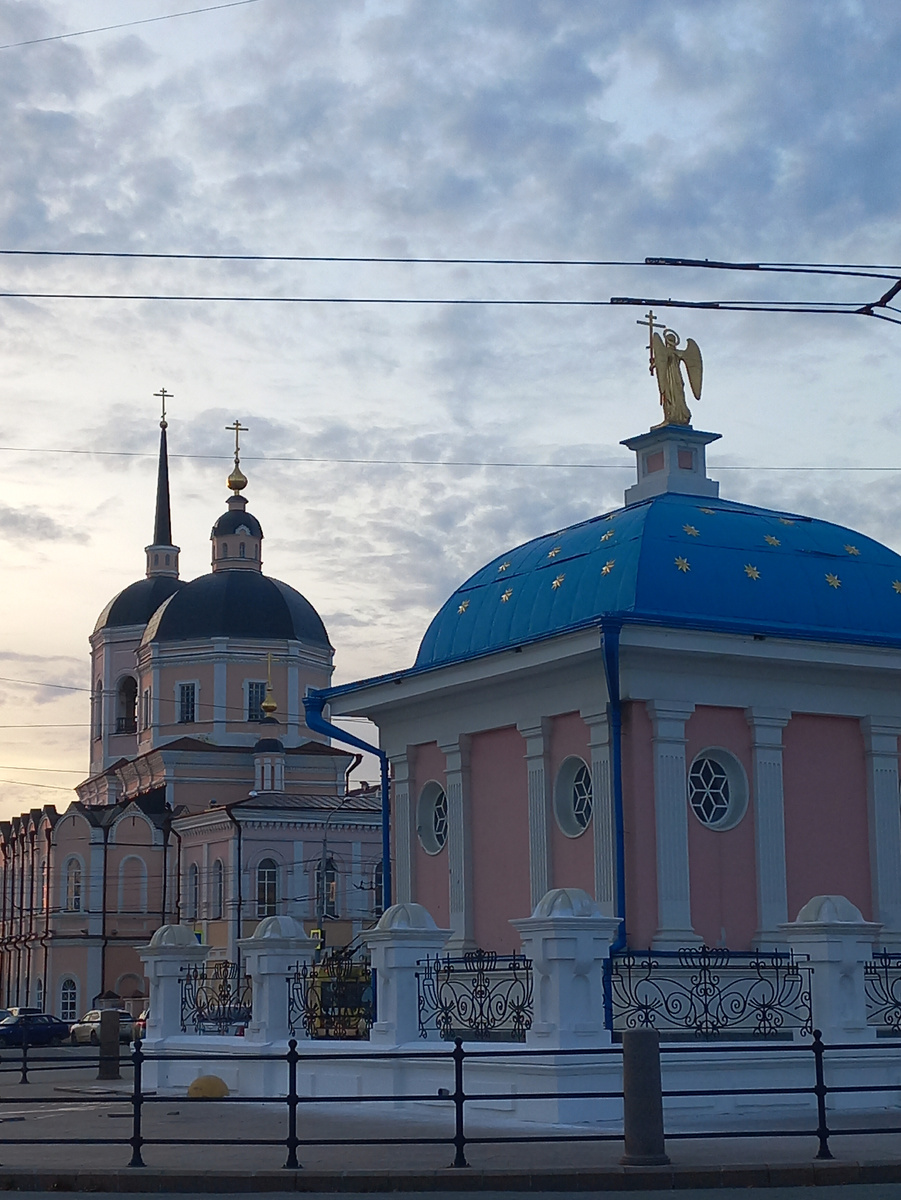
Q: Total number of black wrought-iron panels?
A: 5